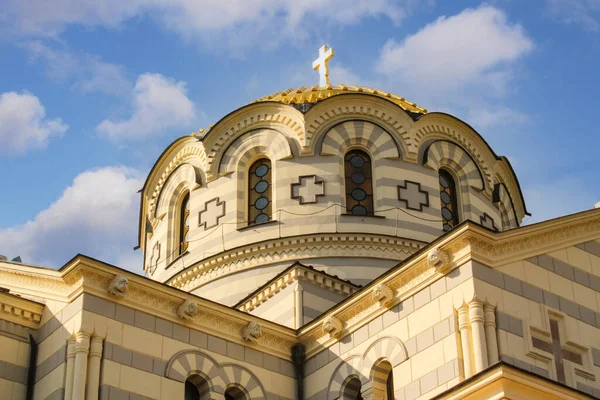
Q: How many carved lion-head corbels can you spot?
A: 6